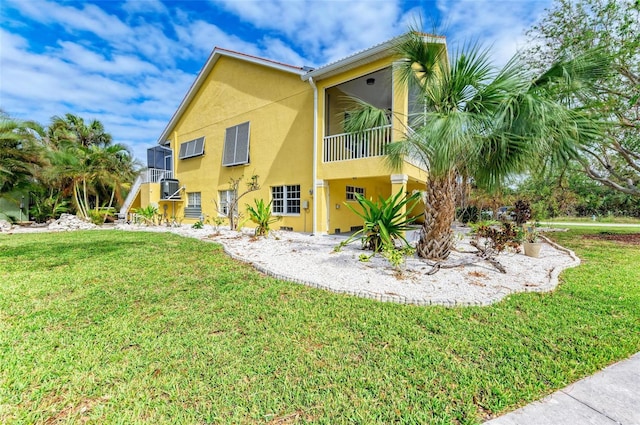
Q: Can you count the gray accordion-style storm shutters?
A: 2